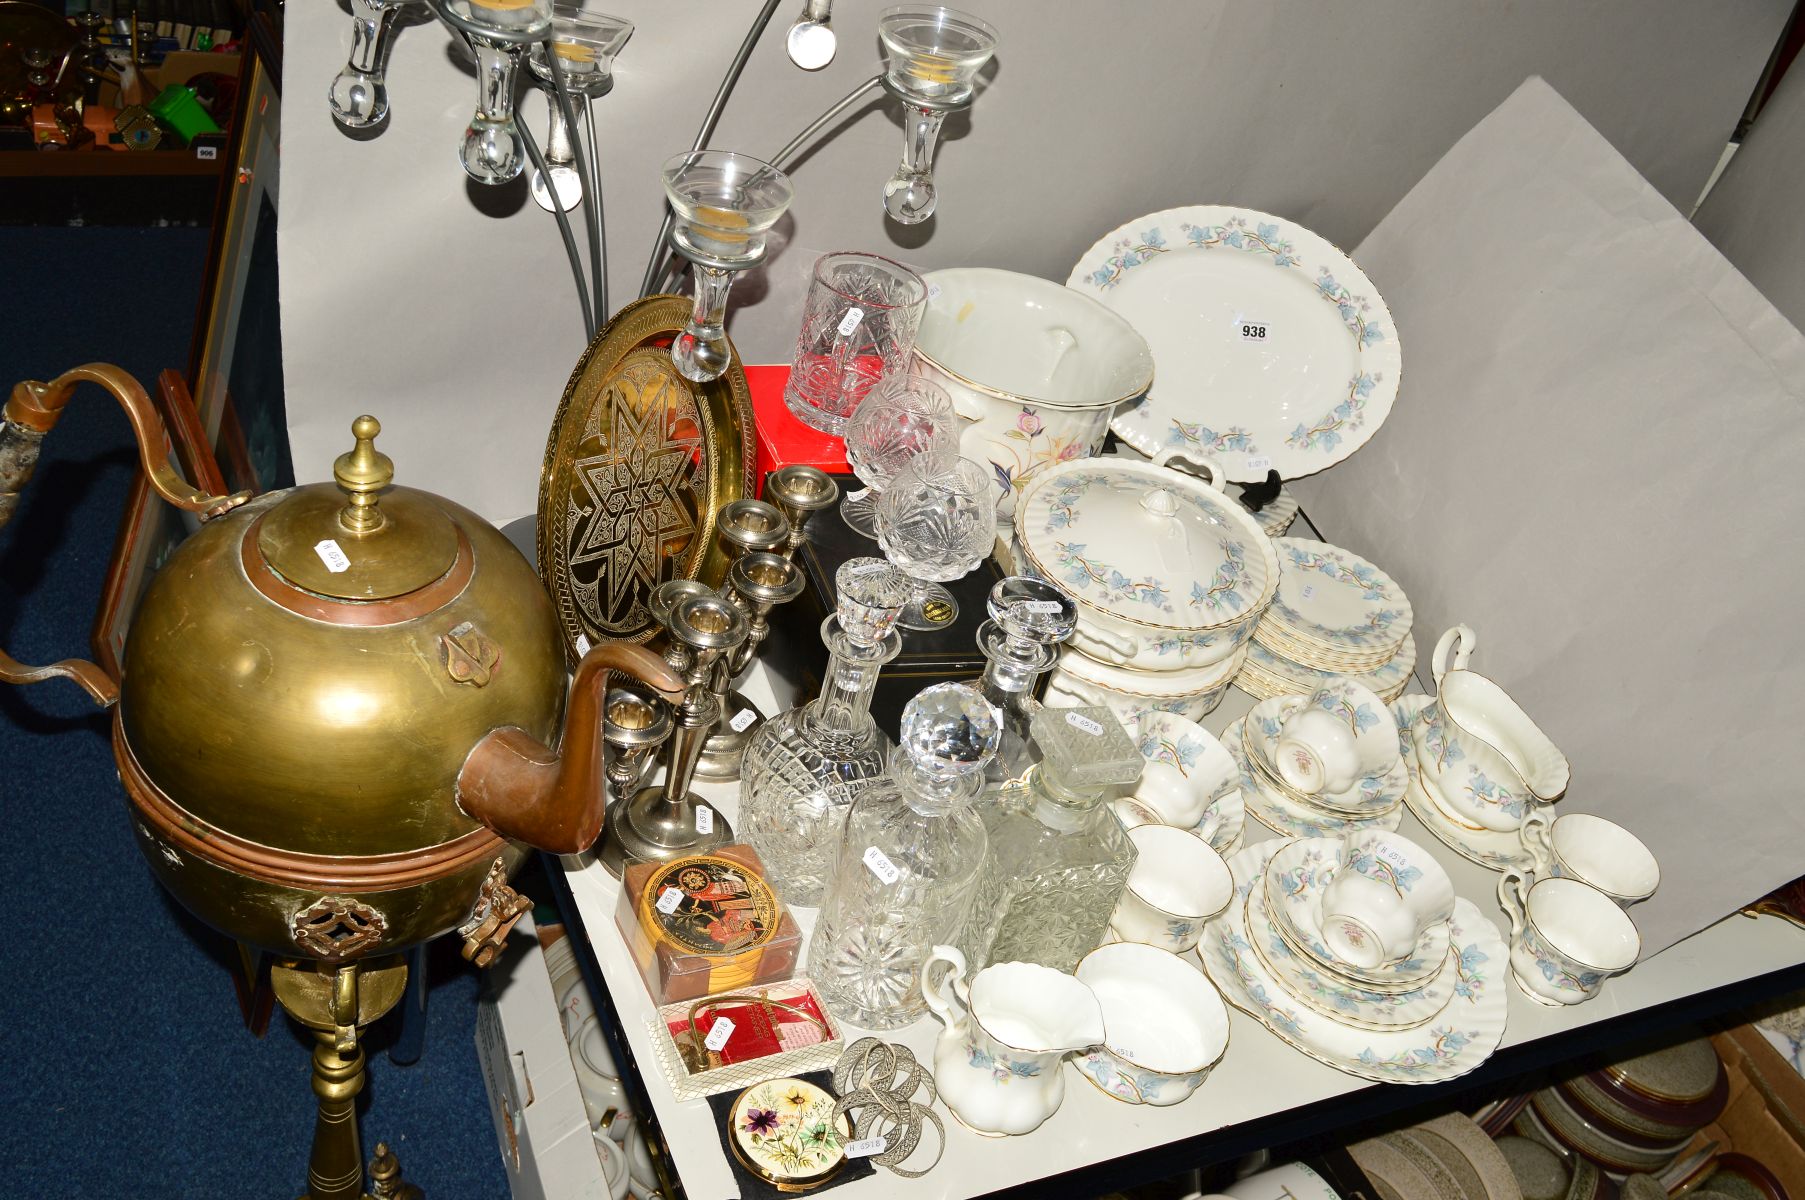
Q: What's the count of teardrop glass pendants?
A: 6